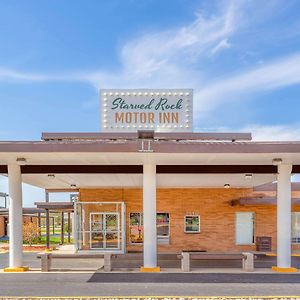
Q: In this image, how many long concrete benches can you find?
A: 2